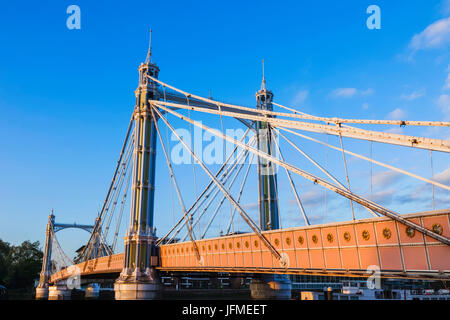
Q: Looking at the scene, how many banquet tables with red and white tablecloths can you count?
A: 0